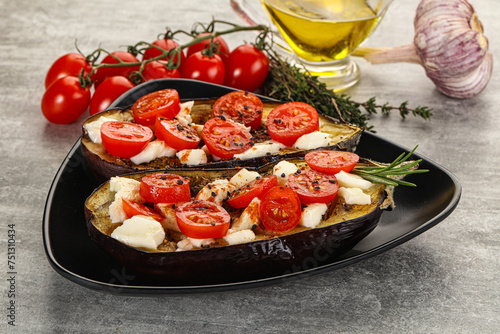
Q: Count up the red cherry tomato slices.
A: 13